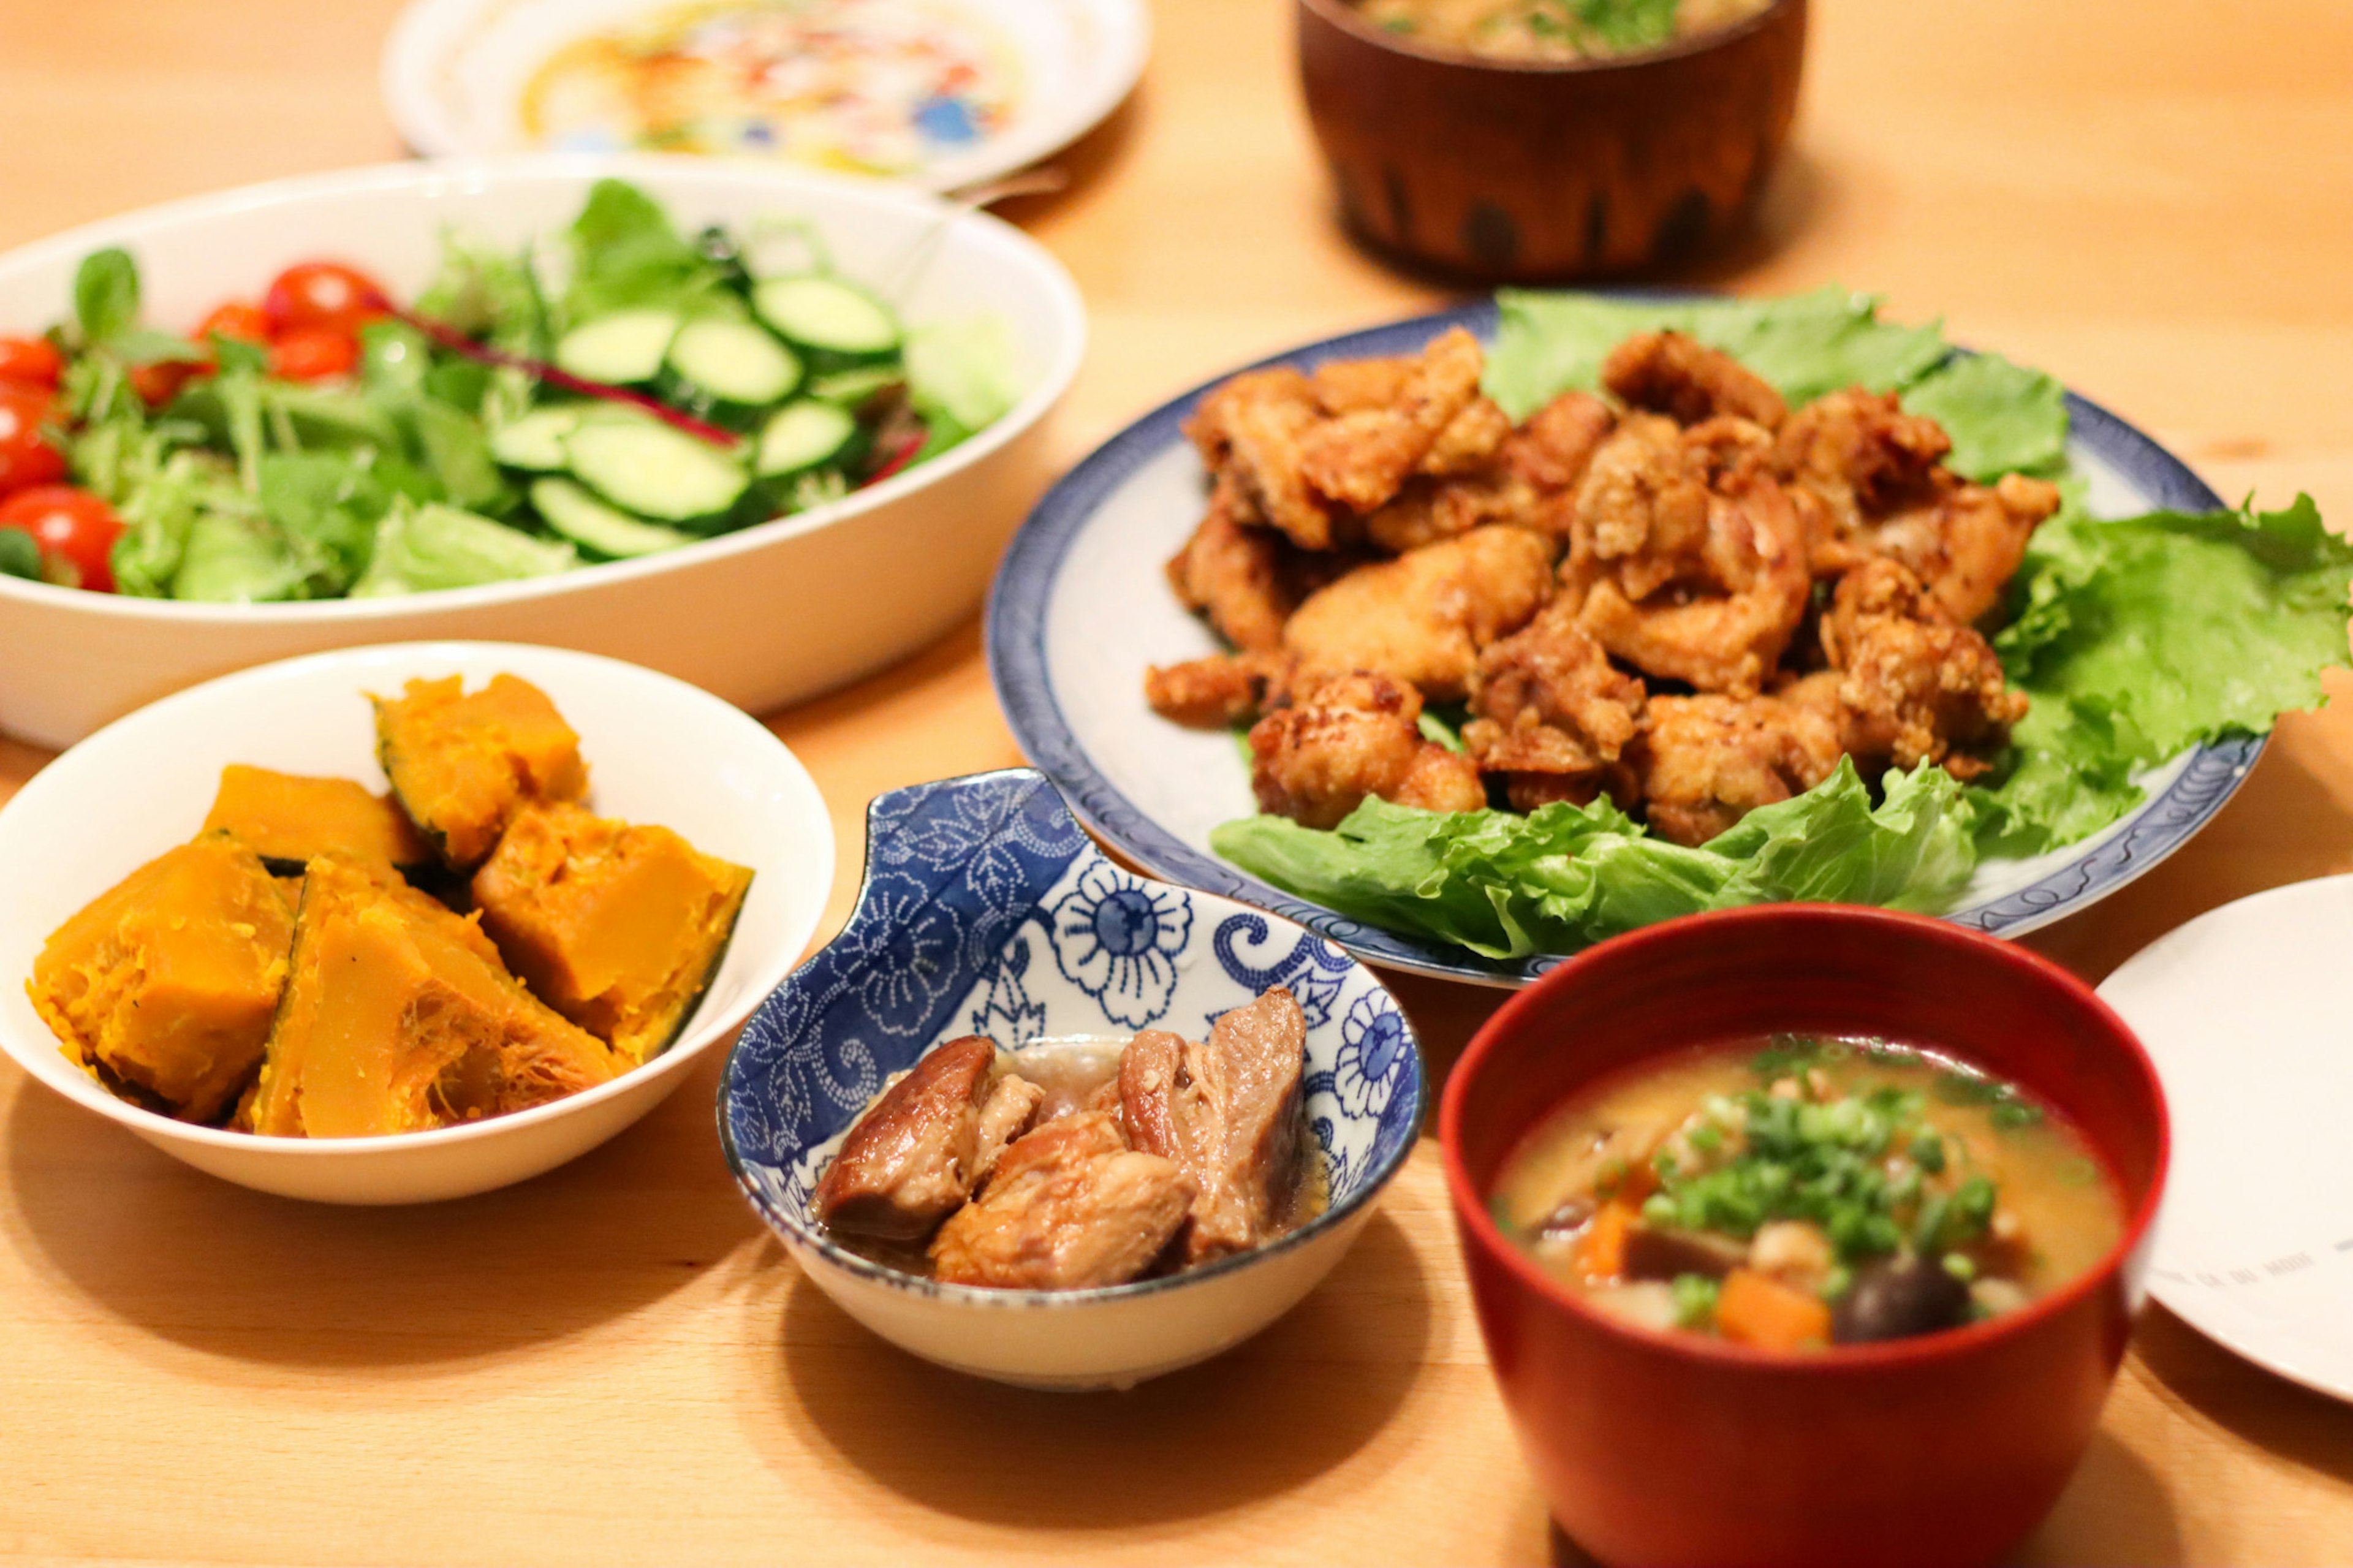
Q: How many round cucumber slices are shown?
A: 7